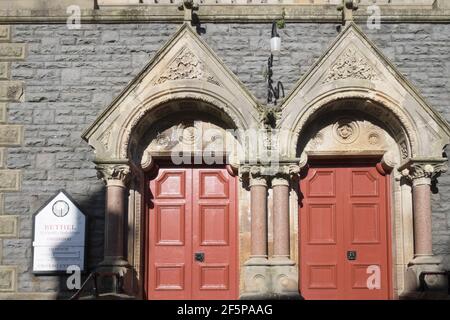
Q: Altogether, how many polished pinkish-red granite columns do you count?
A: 4